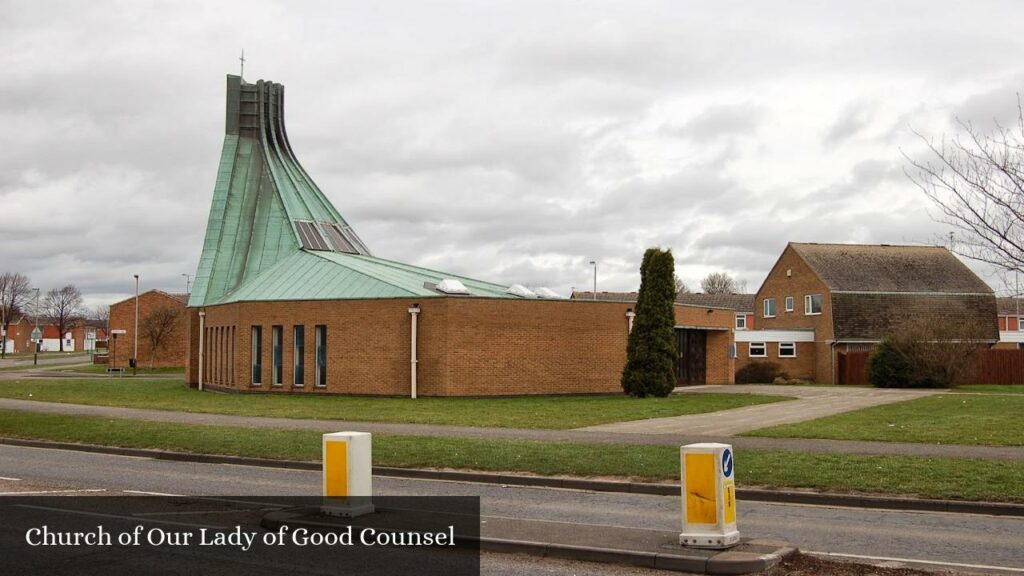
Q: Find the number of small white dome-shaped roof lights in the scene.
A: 3